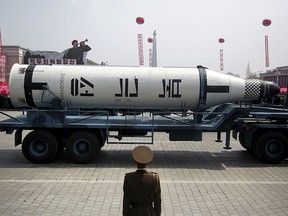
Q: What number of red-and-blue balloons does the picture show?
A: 4